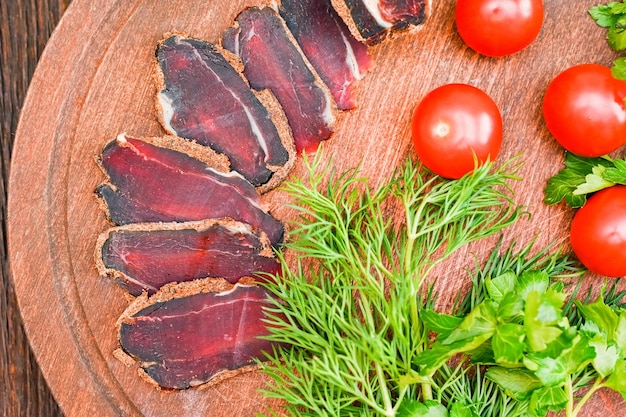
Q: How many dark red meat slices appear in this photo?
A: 7